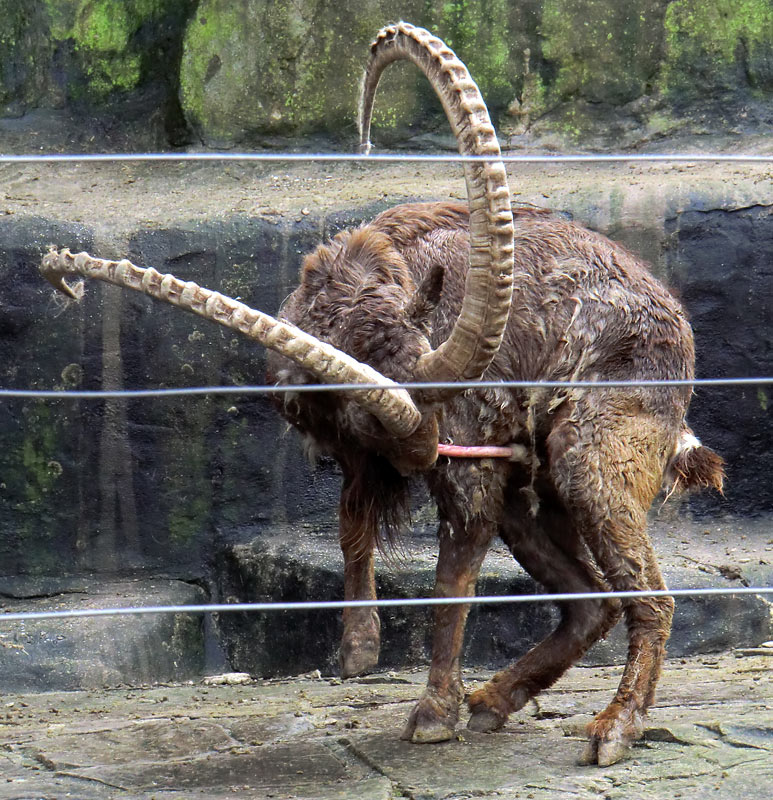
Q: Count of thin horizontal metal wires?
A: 3